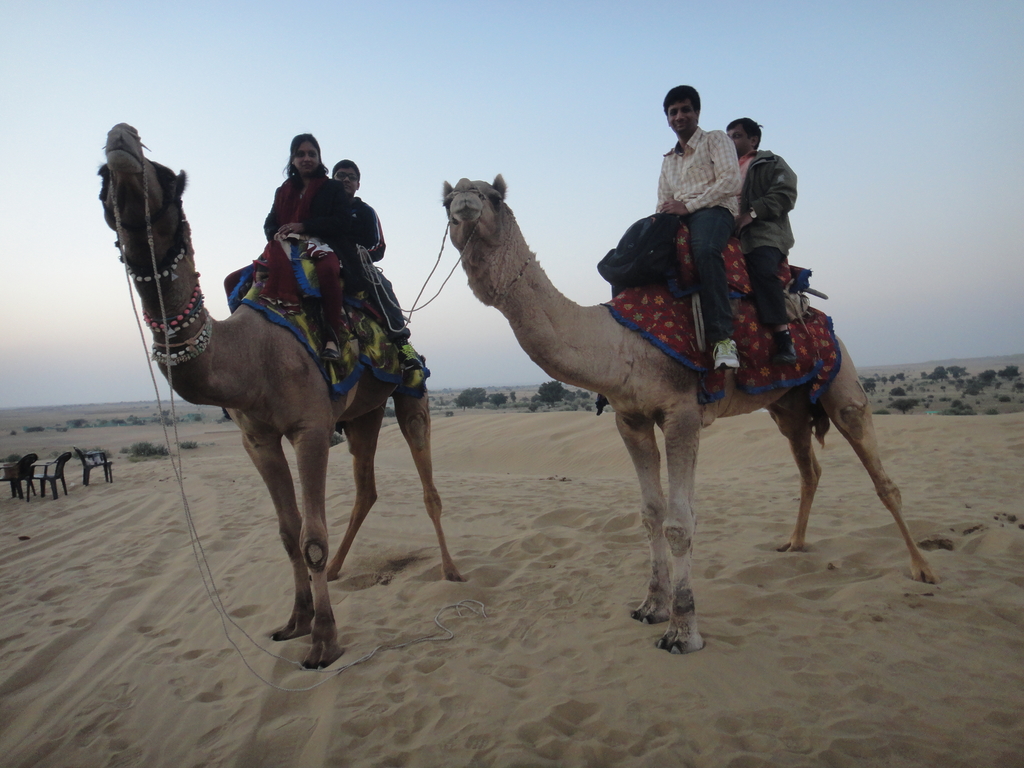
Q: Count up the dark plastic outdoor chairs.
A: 3